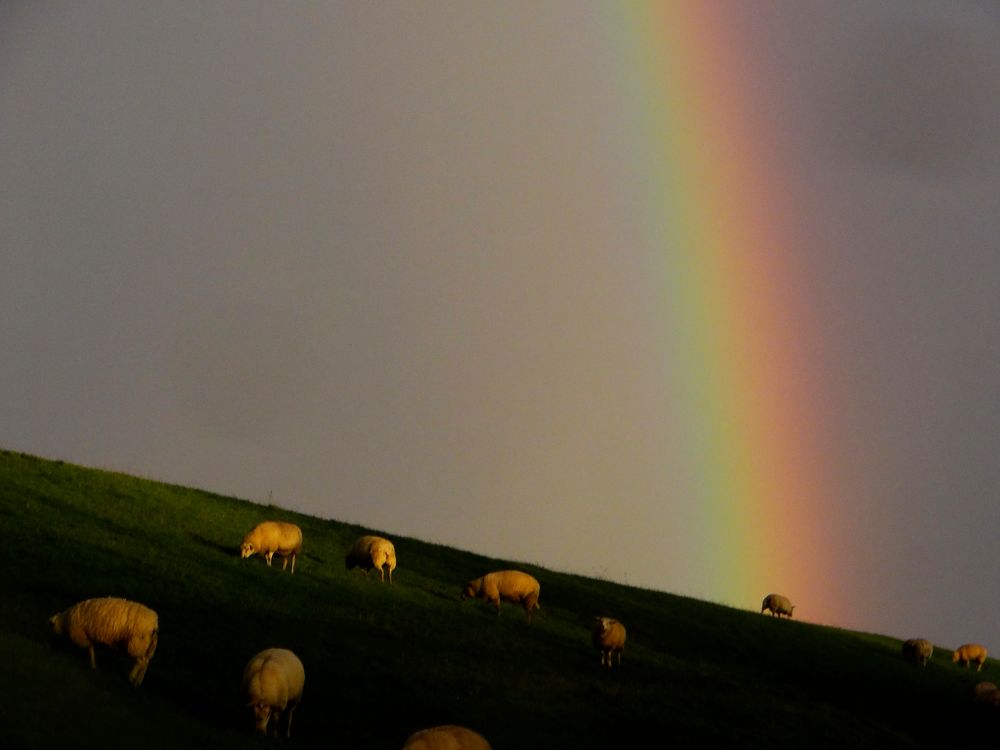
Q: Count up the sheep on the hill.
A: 11